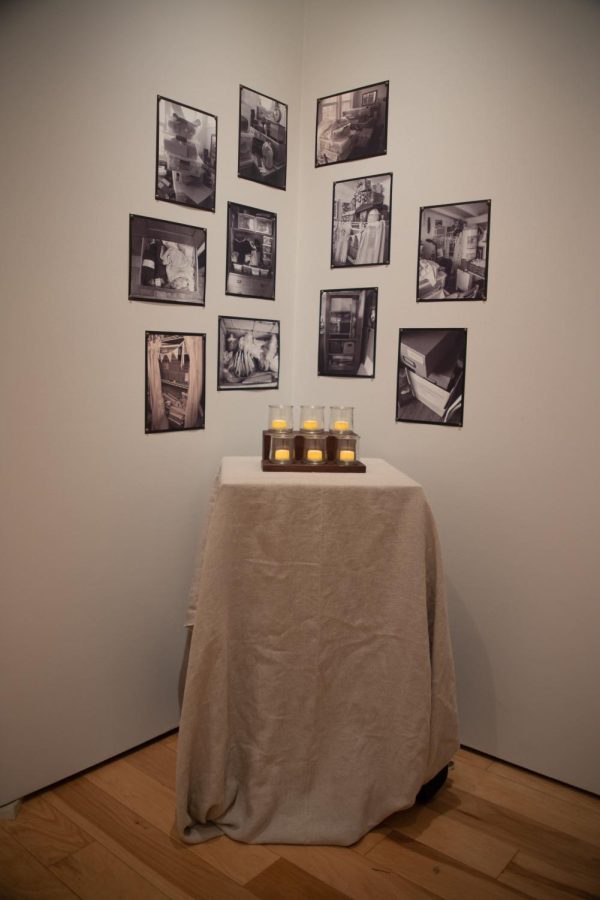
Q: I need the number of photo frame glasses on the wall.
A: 11